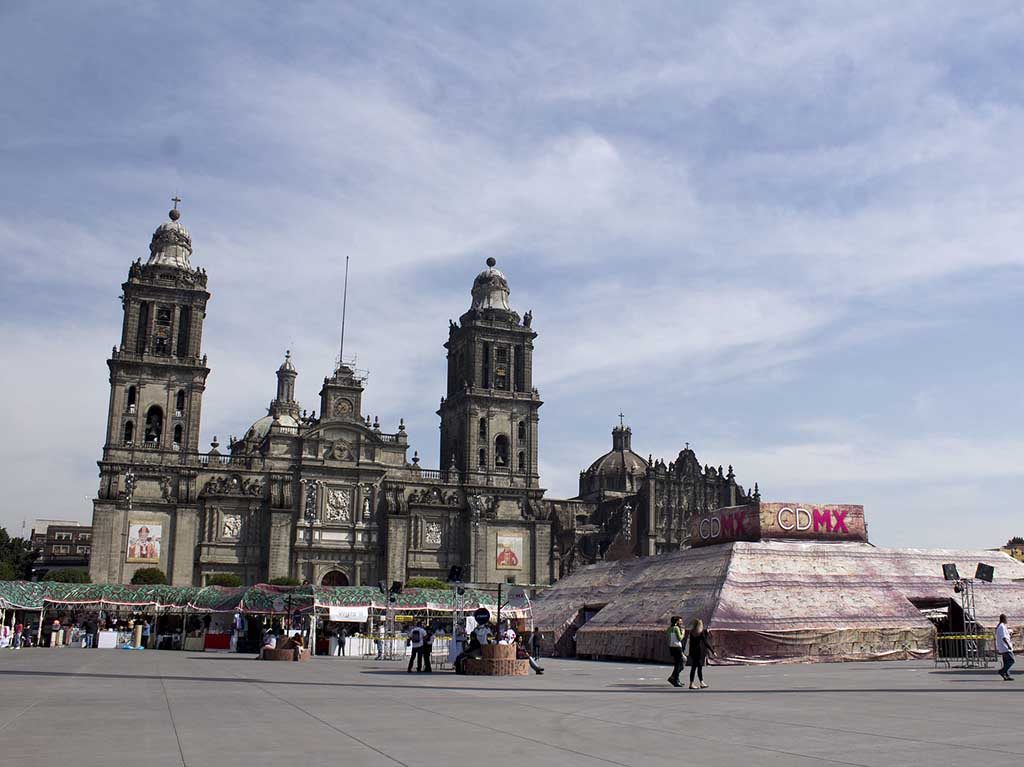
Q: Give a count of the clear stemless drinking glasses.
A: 0